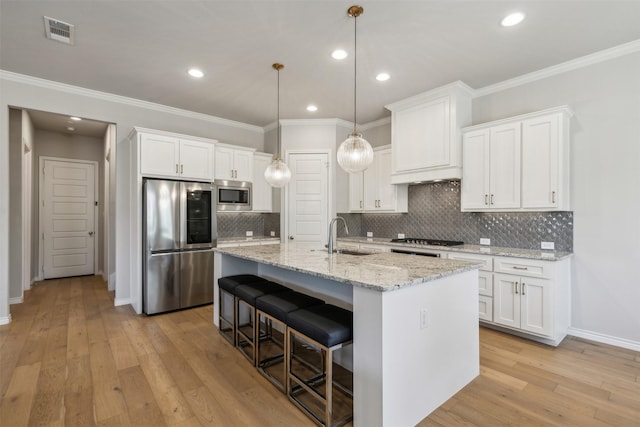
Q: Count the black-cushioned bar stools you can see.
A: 4